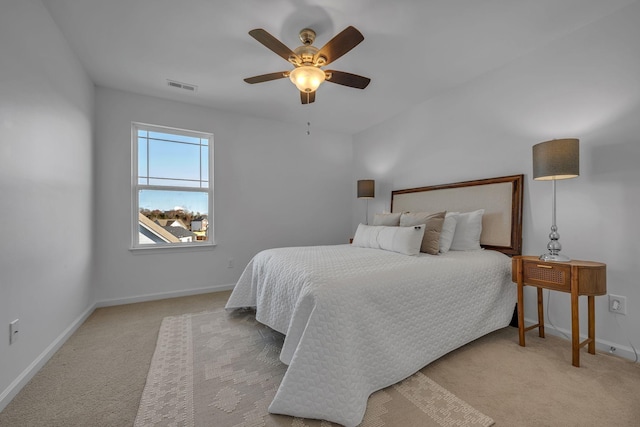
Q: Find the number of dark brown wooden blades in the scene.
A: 5